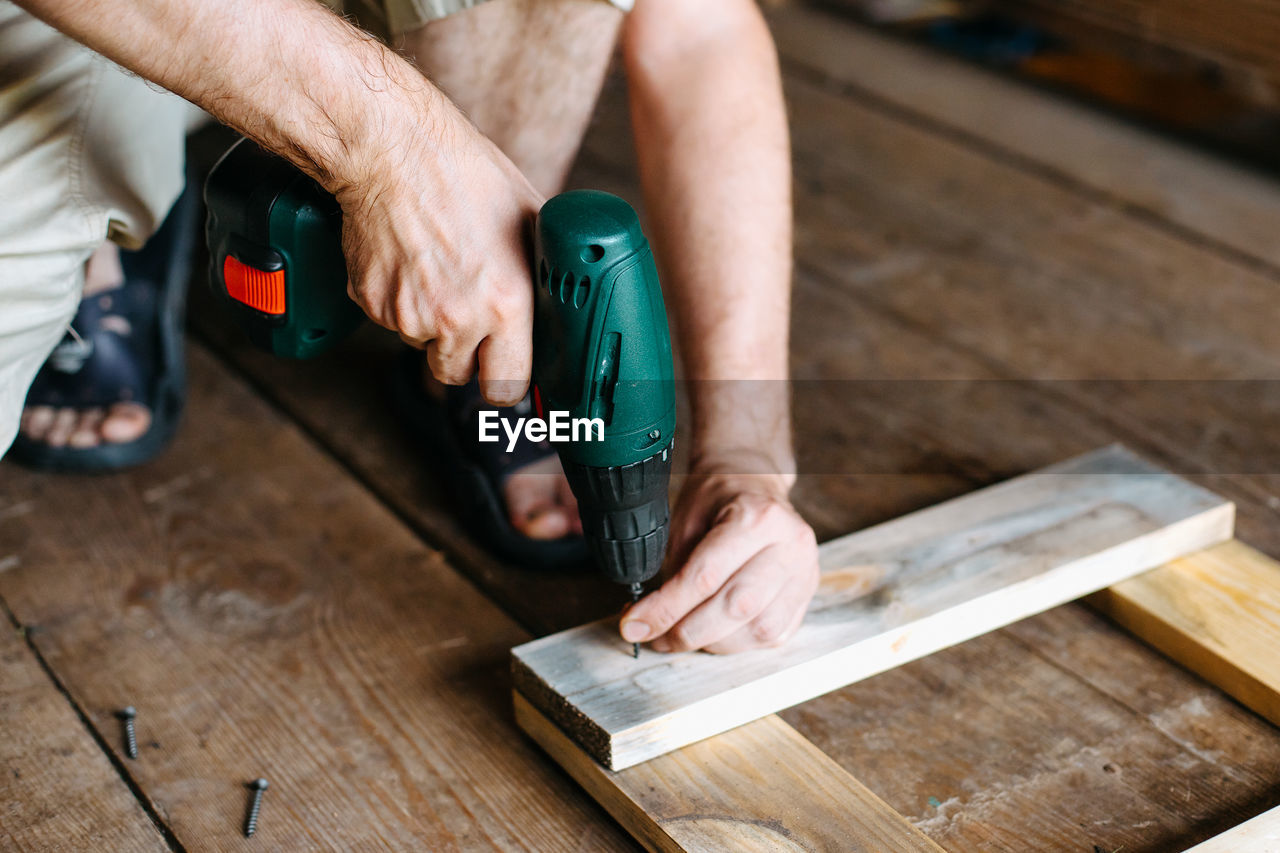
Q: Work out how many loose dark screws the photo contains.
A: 2